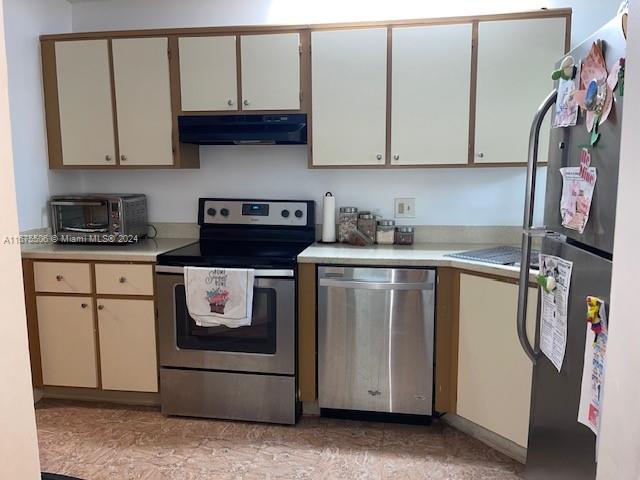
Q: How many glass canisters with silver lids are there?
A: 4